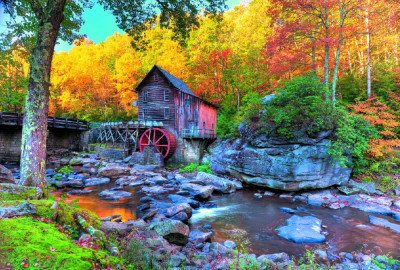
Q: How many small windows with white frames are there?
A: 5